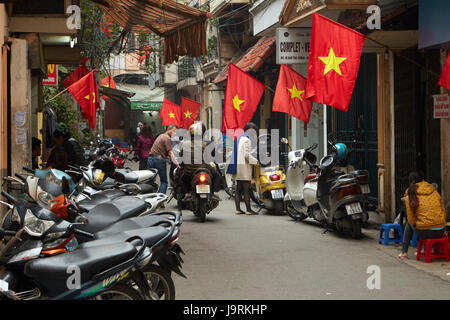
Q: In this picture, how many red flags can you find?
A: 9